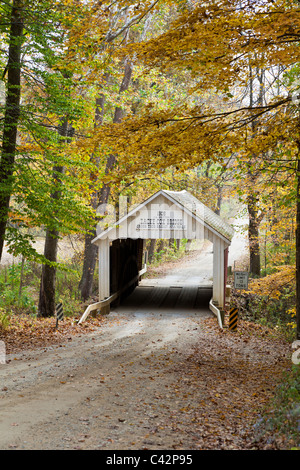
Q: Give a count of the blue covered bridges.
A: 0